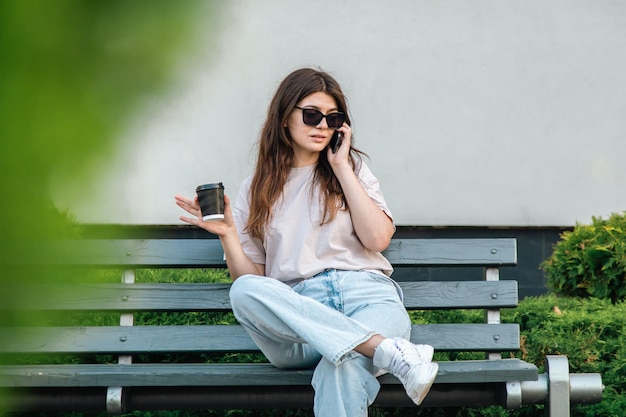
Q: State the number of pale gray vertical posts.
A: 2